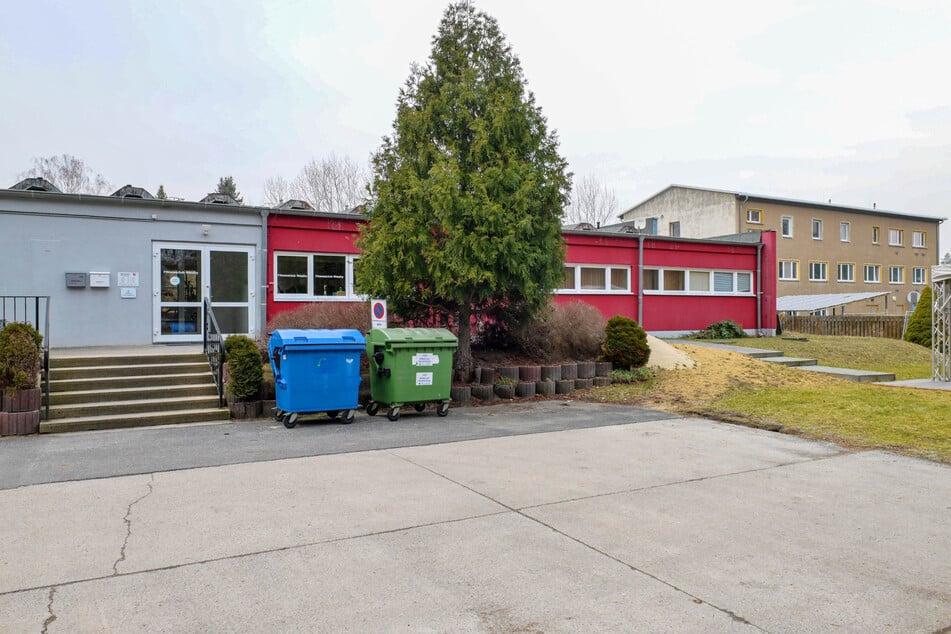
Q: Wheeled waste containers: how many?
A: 2